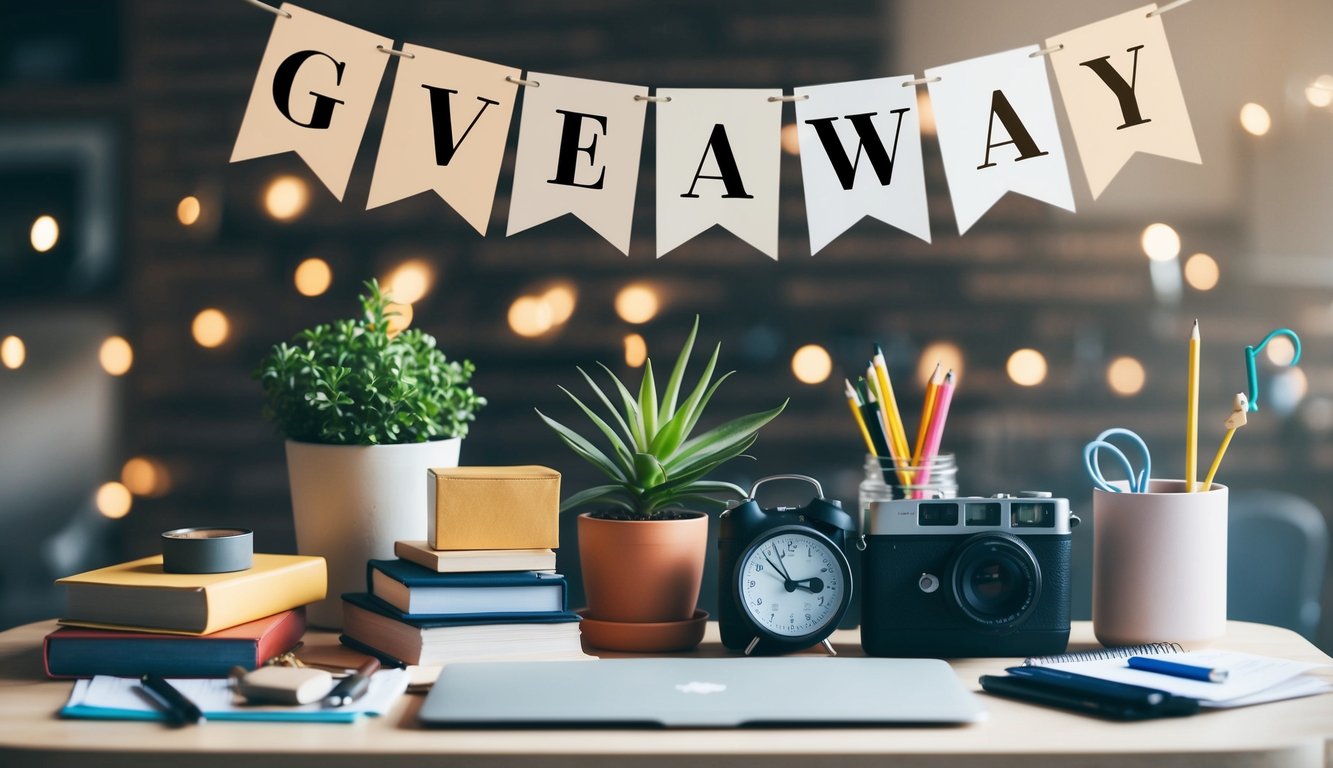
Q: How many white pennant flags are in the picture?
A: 2